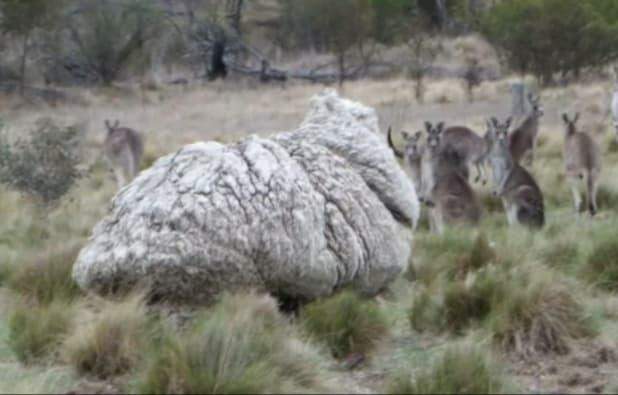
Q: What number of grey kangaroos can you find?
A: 7